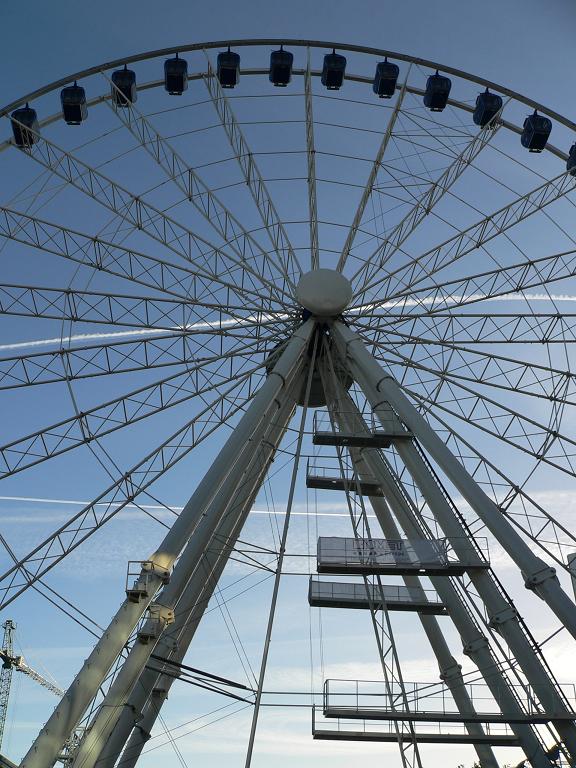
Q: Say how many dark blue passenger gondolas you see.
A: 12